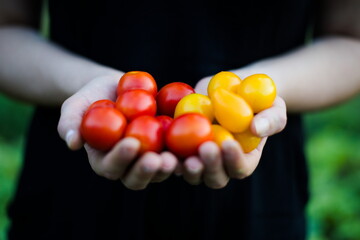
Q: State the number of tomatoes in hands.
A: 14